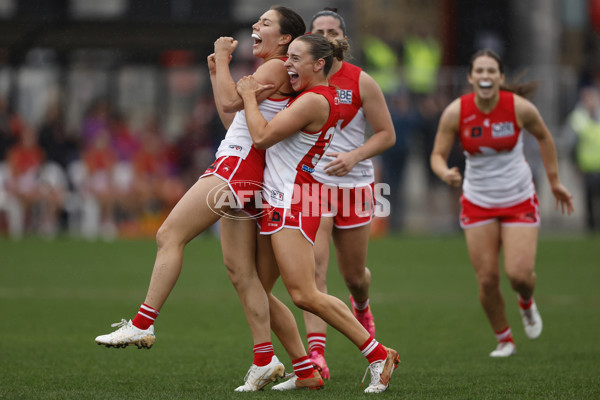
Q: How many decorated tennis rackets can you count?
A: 0